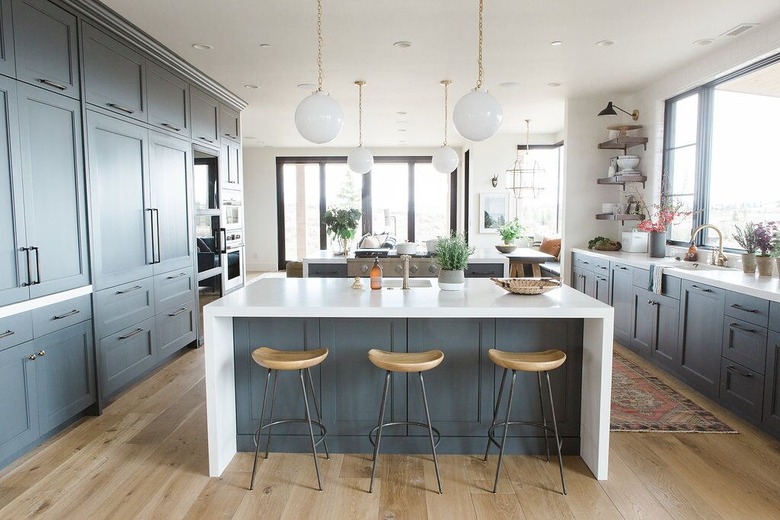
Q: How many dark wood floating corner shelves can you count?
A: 3